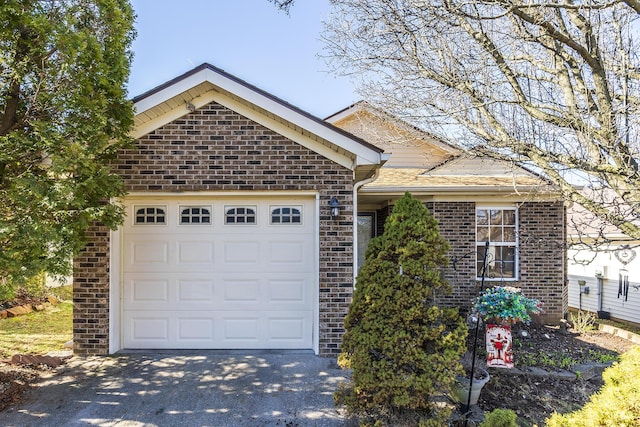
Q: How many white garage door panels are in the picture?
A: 12